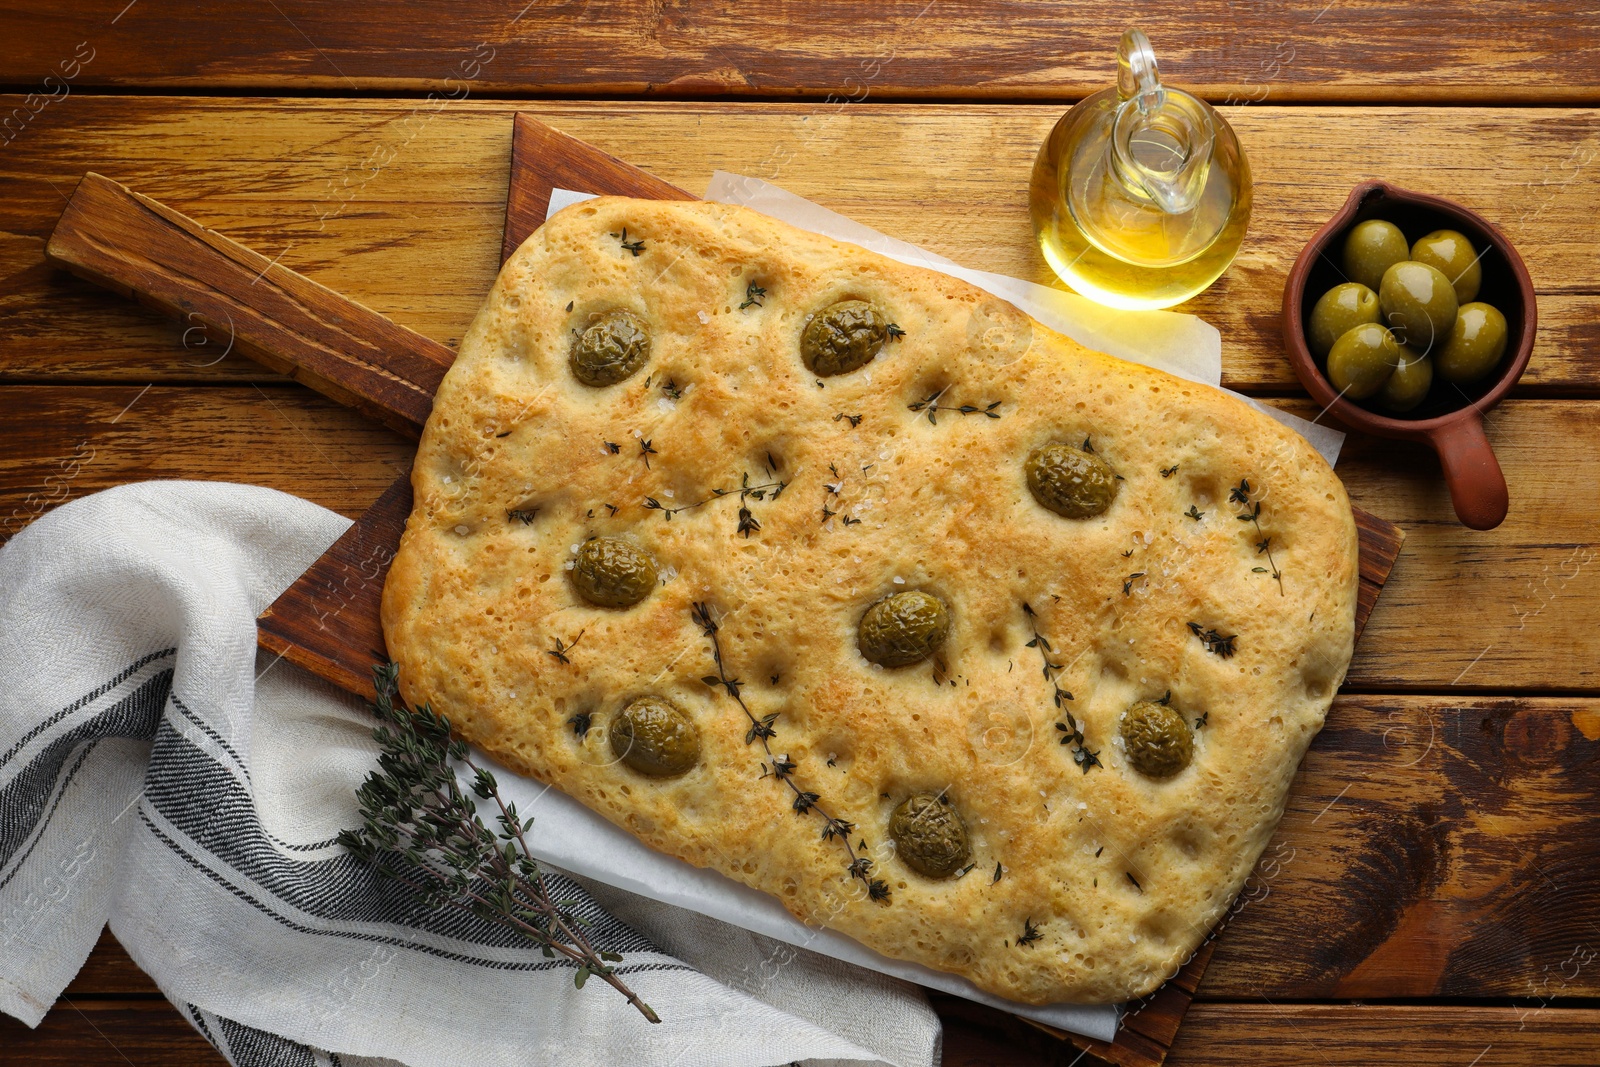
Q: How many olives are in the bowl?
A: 7